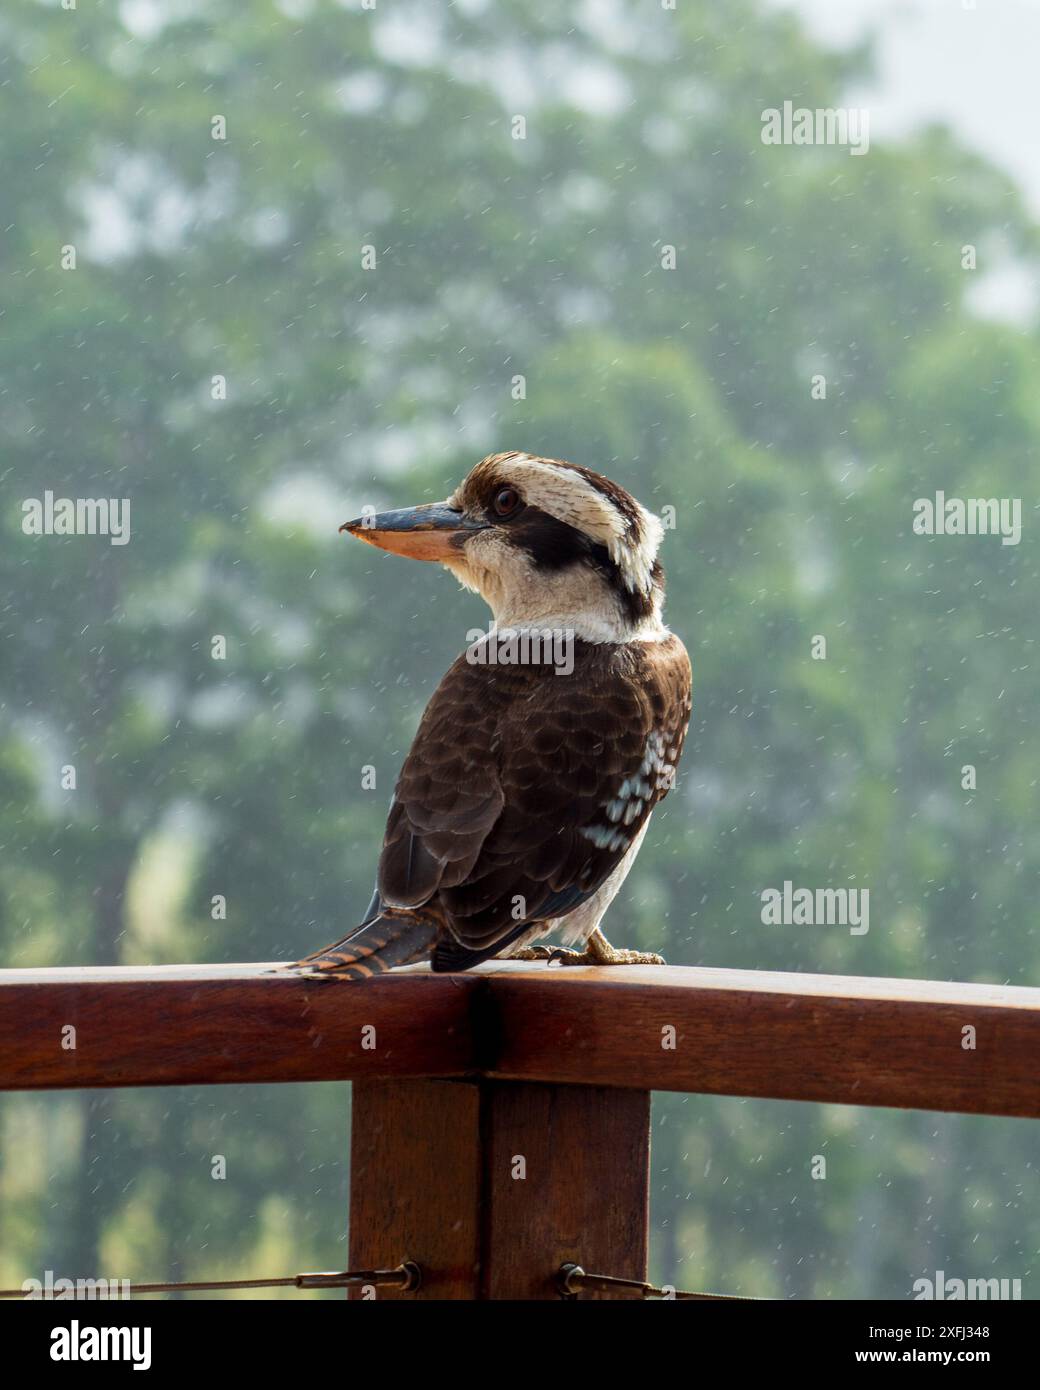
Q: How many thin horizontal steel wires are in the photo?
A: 2